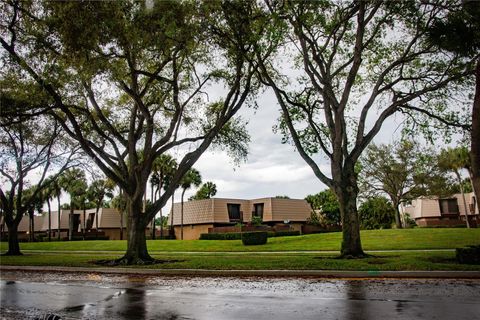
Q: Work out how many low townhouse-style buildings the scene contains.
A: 3